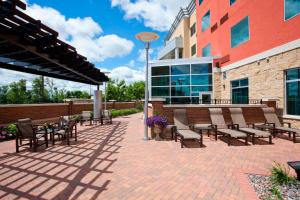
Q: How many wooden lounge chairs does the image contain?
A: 4